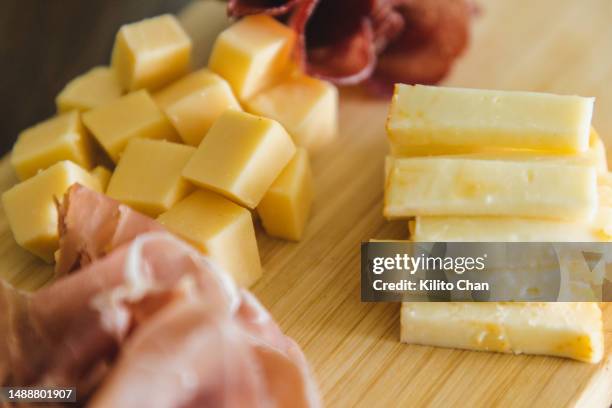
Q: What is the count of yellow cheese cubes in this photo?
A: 13